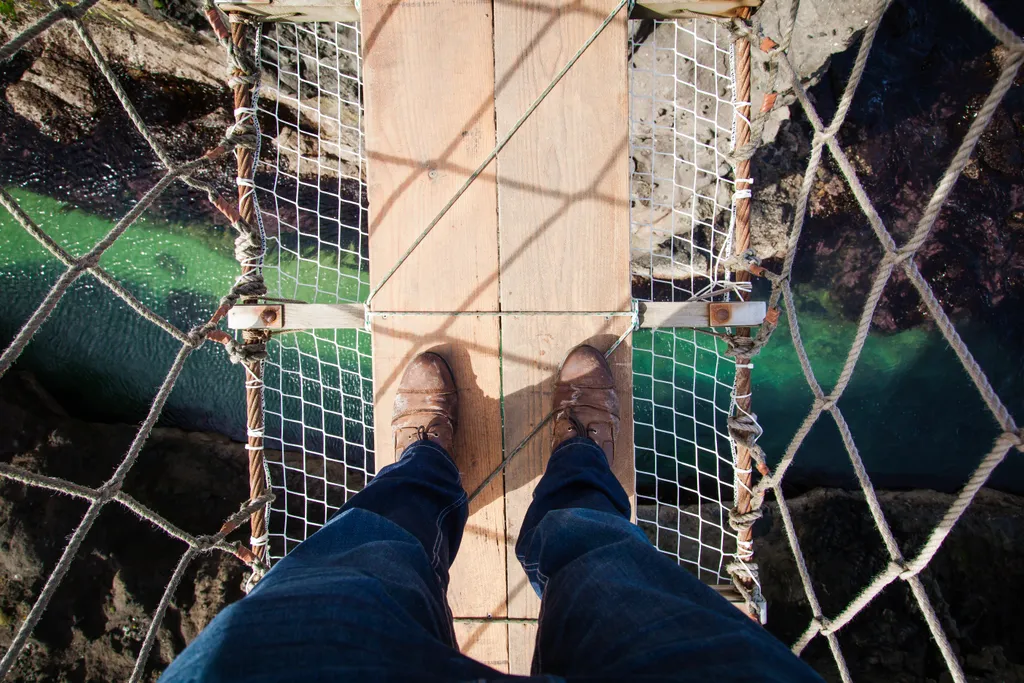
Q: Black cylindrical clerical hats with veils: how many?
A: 0